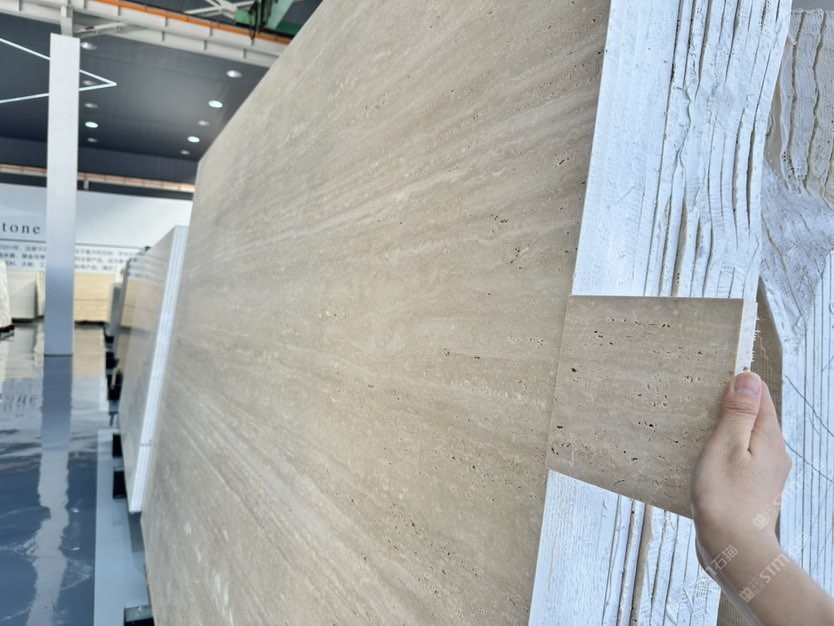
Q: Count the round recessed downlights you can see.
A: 10